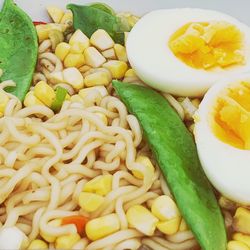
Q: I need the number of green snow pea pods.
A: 3